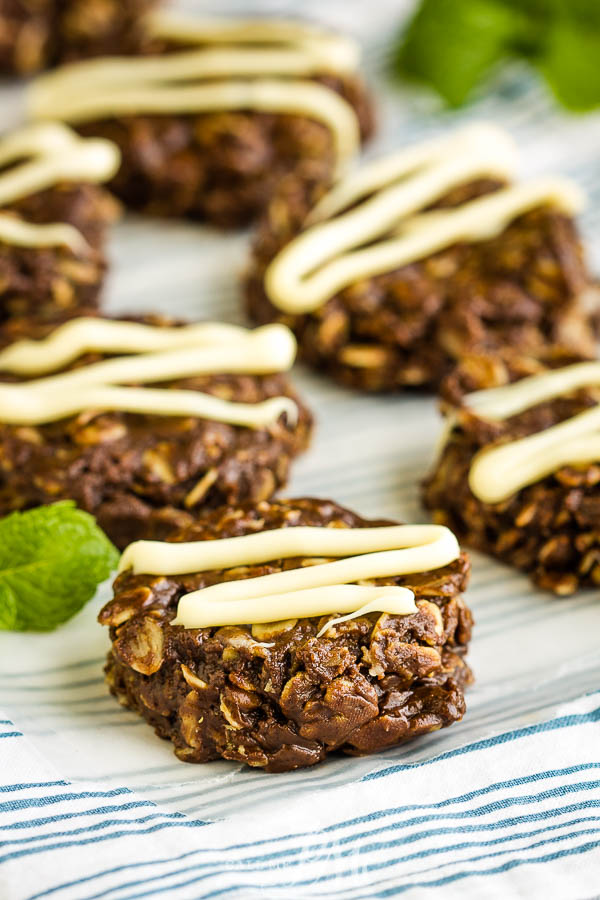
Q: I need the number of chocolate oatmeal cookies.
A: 7